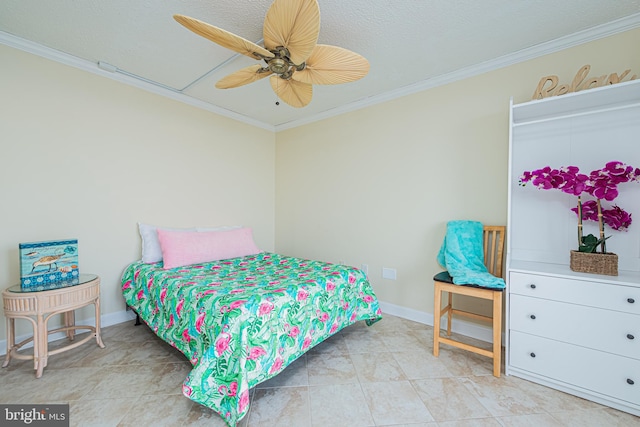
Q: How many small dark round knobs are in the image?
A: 6